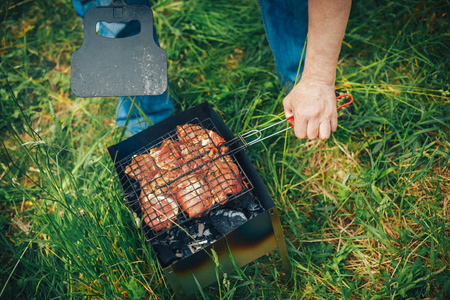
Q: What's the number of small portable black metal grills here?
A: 1